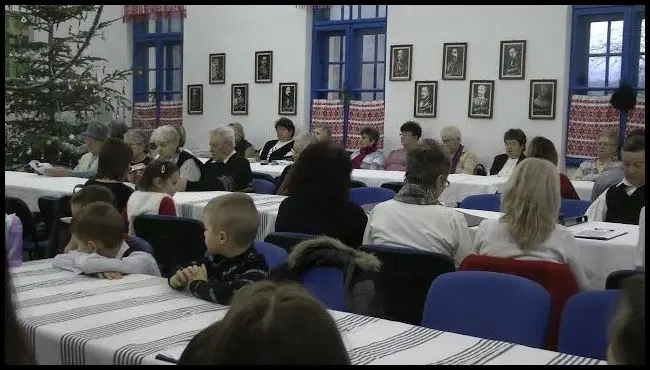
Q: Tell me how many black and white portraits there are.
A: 11